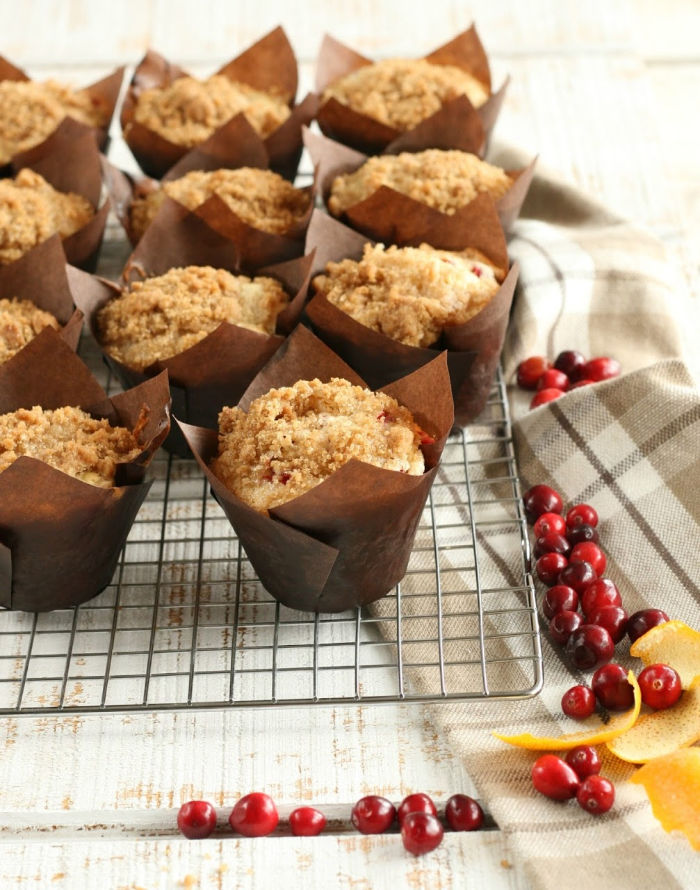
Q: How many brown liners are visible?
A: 11